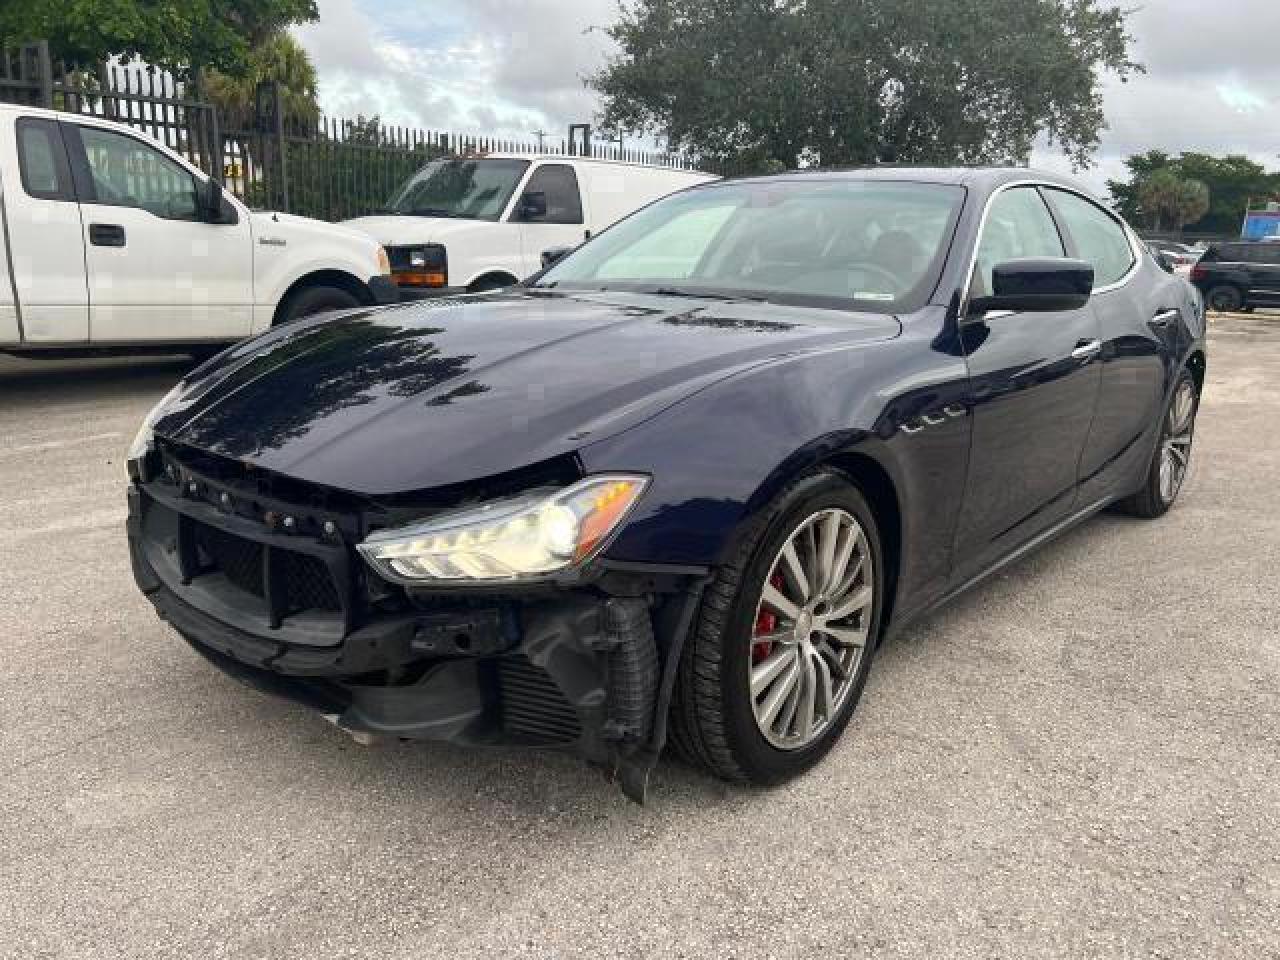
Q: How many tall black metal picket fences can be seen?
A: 1